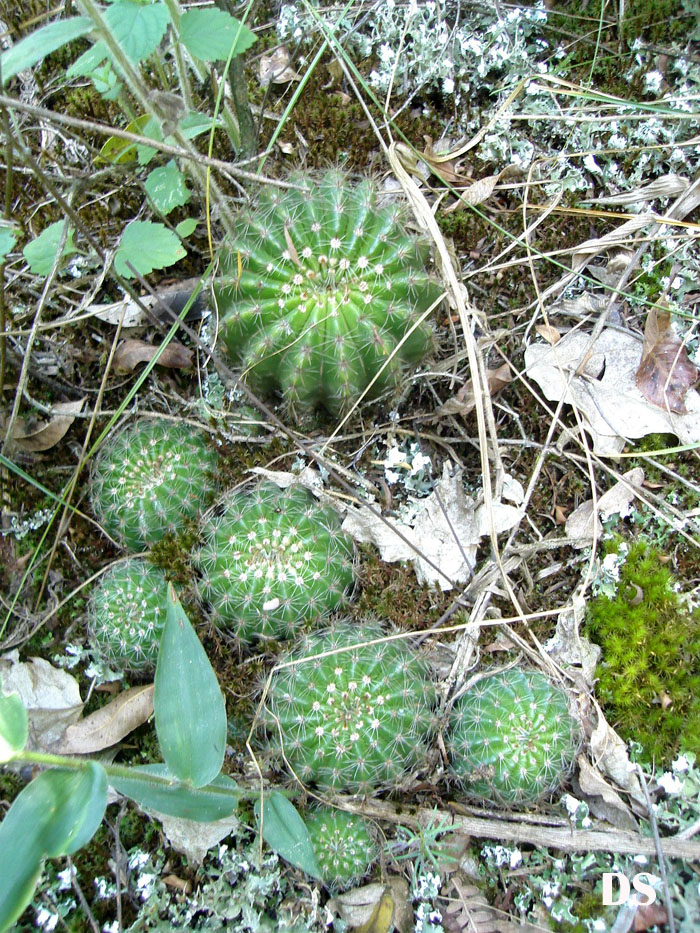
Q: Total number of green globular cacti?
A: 7